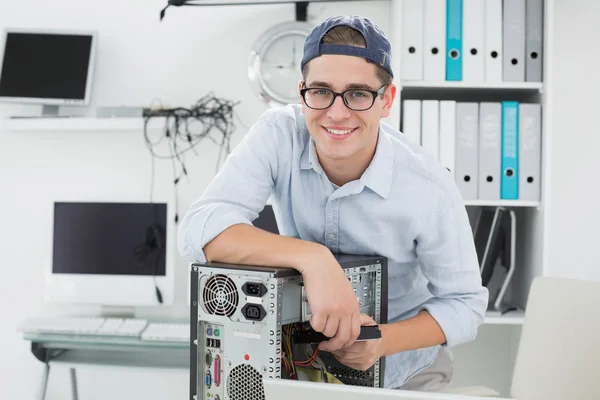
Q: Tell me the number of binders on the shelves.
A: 14